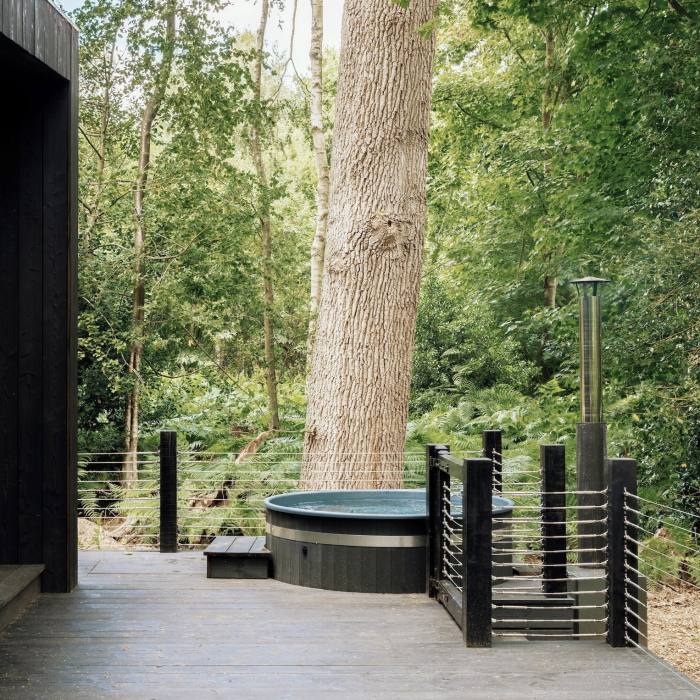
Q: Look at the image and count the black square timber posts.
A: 6